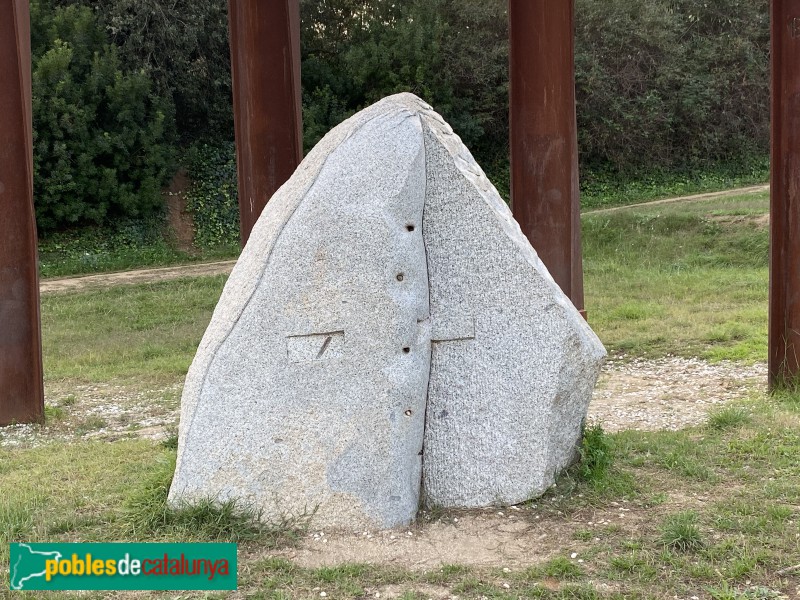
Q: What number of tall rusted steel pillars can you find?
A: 4